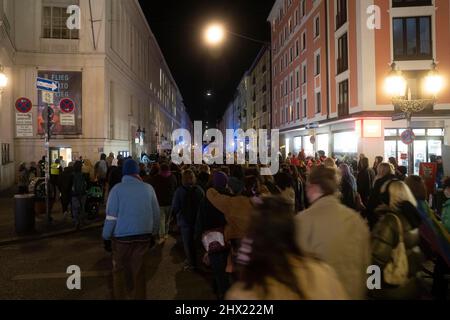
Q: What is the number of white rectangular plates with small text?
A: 3